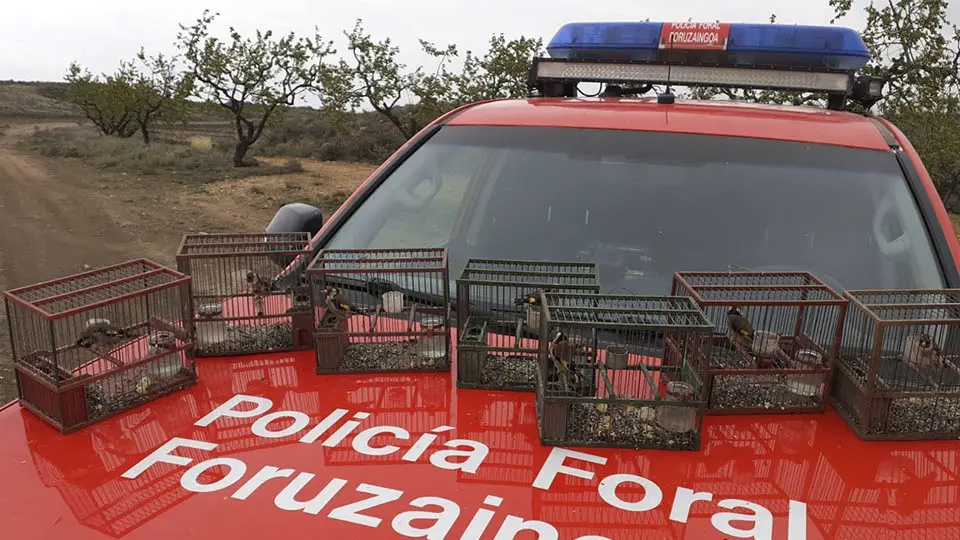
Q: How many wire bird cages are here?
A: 7